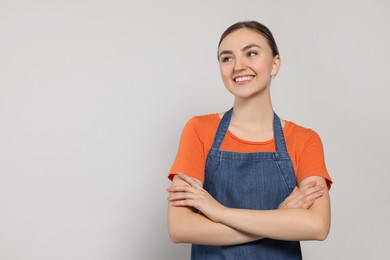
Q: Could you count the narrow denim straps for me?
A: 2